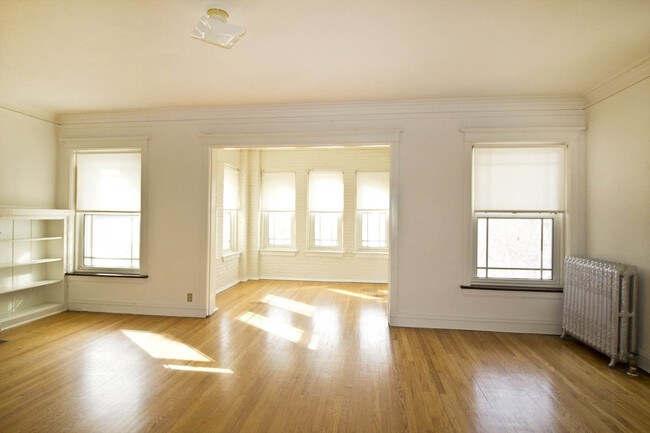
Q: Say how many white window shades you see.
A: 6